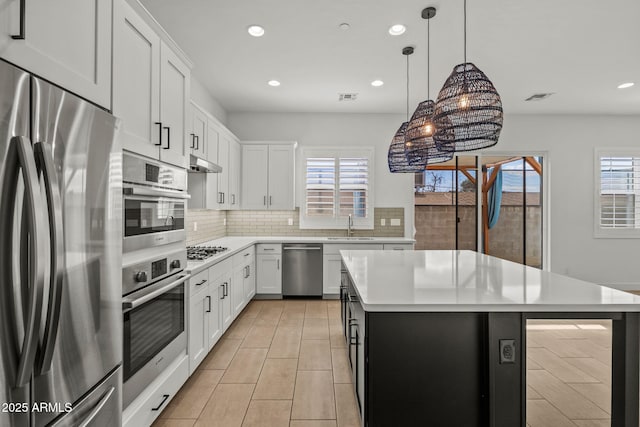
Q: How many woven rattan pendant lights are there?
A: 3